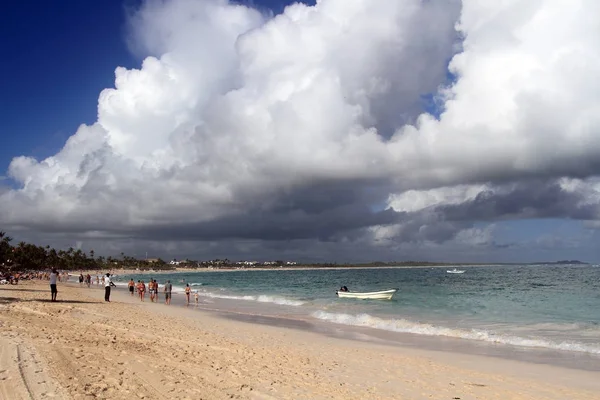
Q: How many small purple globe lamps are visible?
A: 0